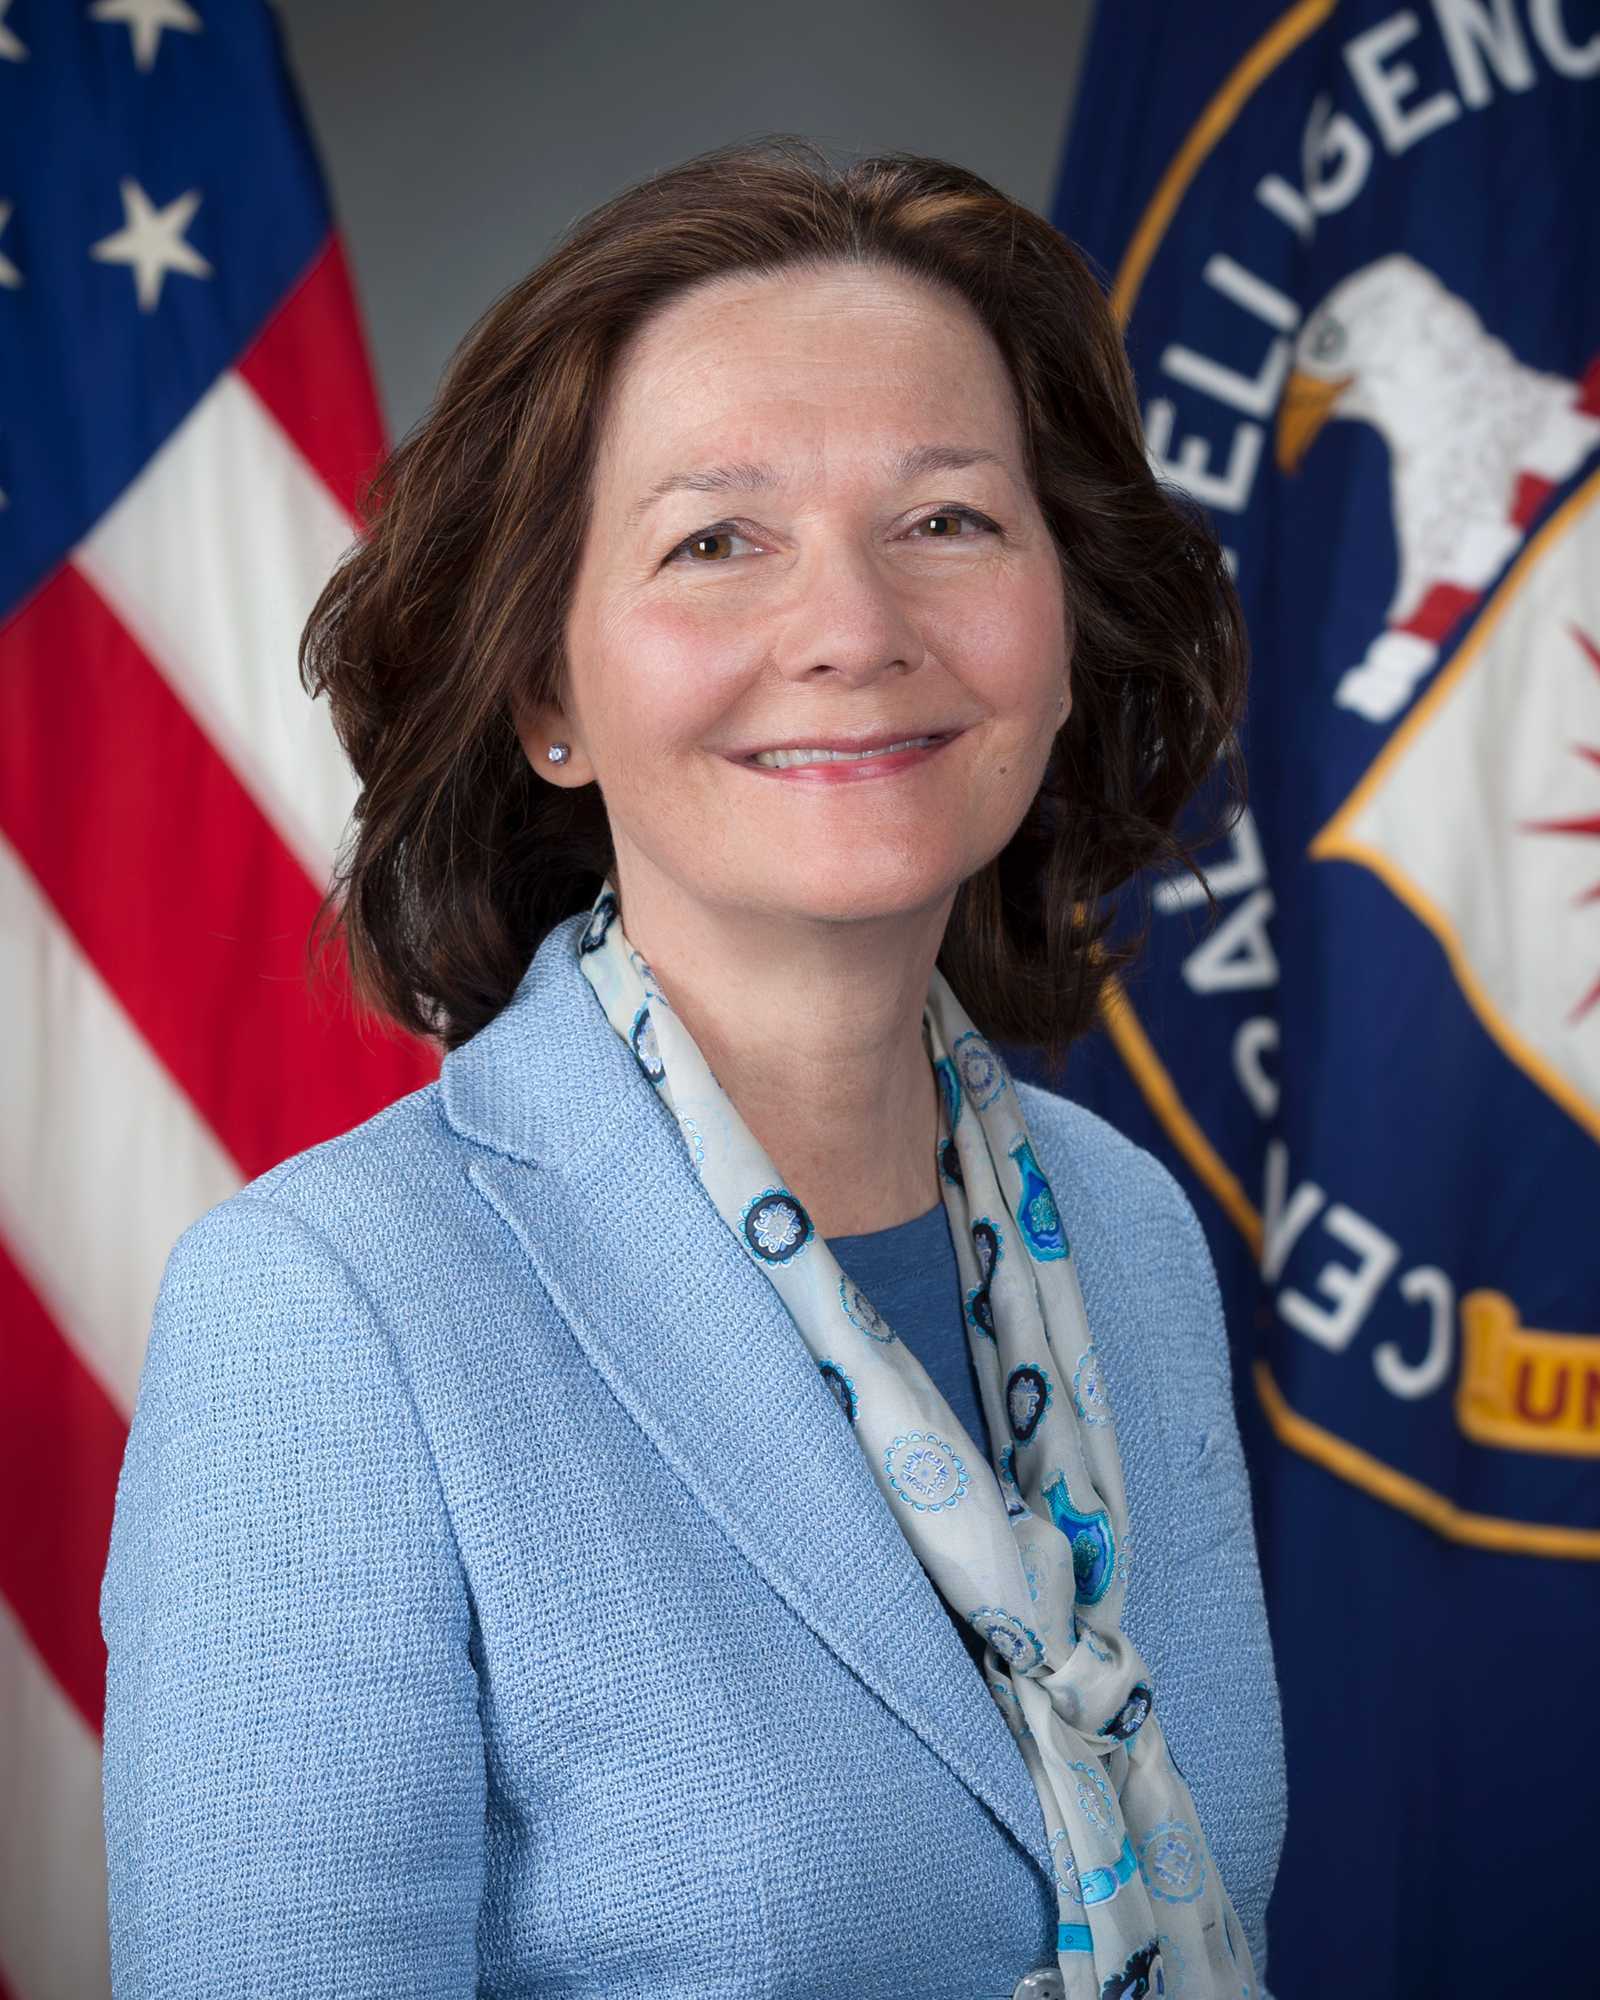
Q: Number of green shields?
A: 0